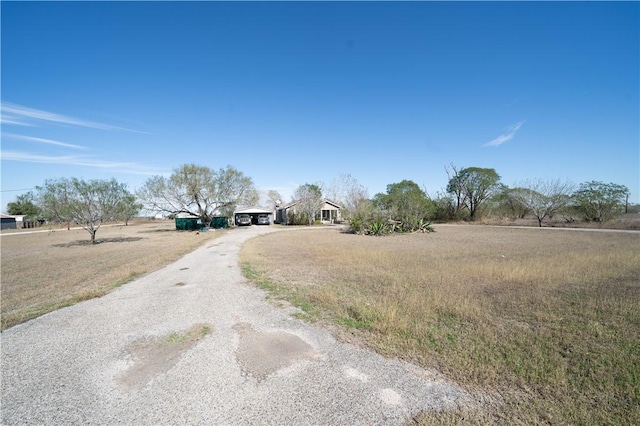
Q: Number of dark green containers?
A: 2